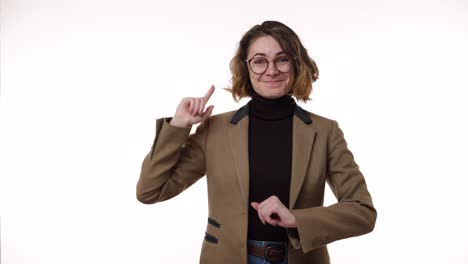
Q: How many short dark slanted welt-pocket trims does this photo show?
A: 2